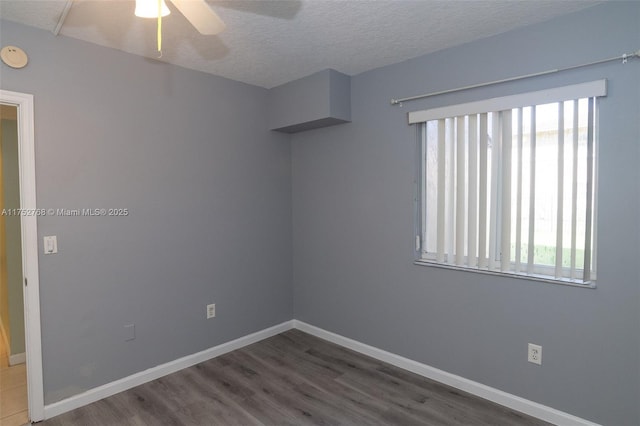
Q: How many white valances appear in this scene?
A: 1